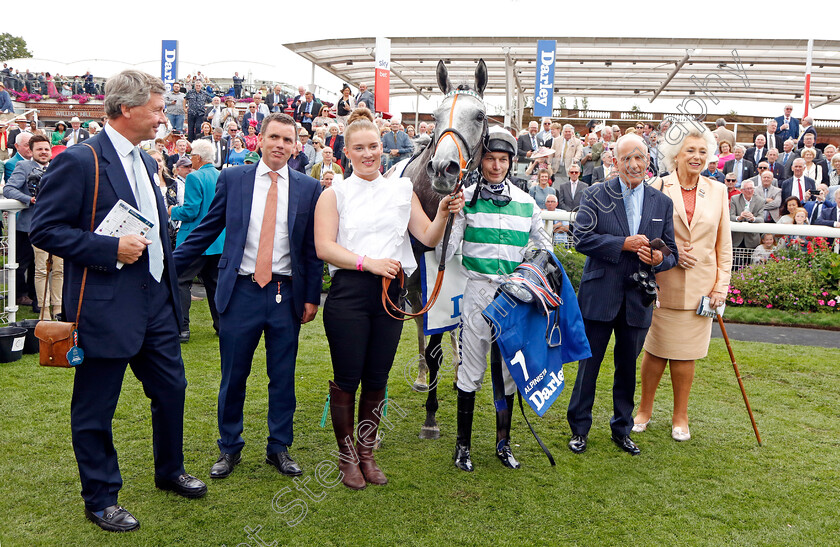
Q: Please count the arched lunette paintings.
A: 0